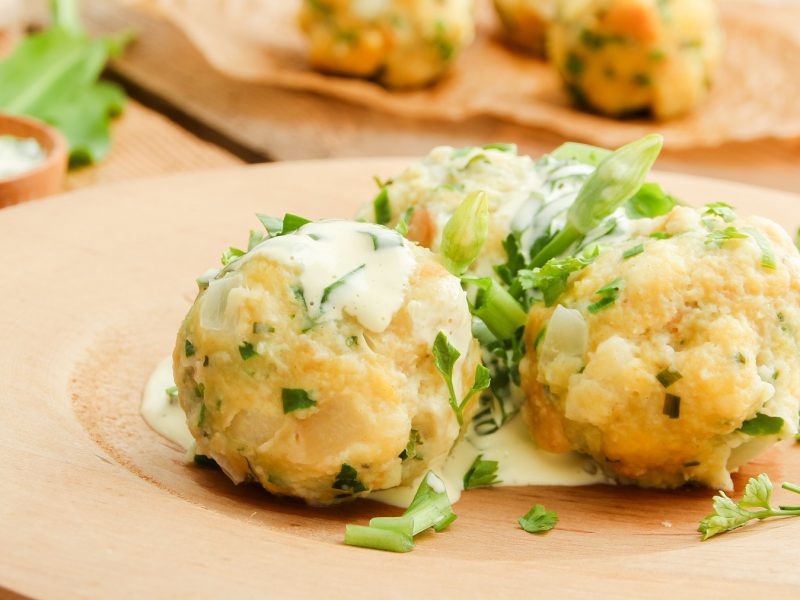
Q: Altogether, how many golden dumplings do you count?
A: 6